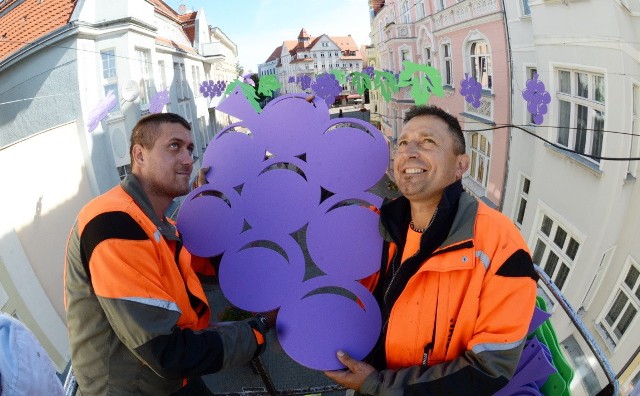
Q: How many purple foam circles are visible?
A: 8